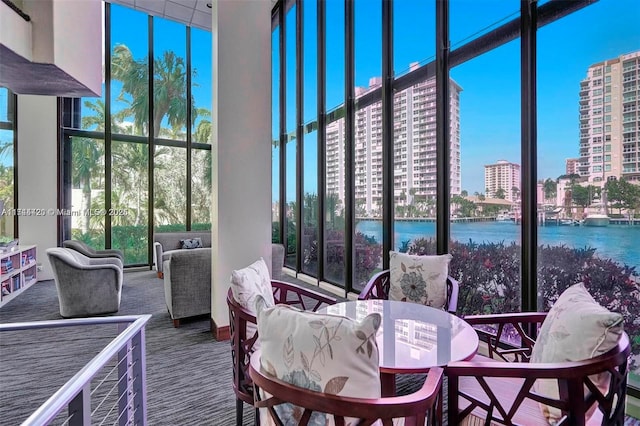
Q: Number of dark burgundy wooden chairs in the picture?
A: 4